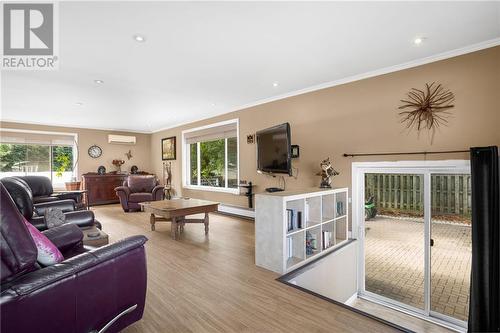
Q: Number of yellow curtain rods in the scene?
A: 0